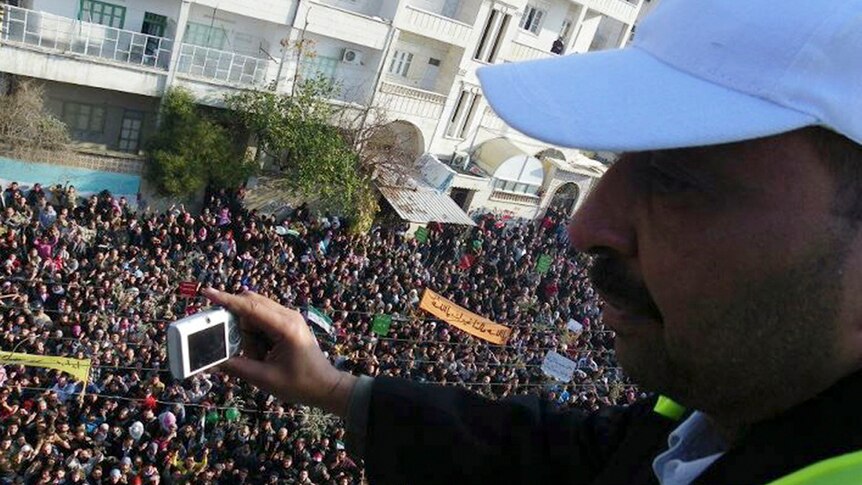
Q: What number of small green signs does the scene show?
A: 3